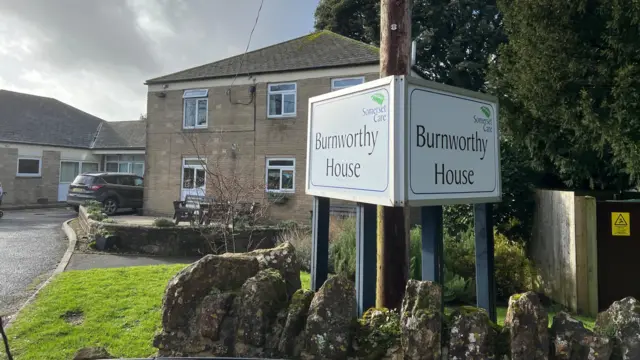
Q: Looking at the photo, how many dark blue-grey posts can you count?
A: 4